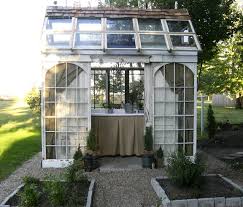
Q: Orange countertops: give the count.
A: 0